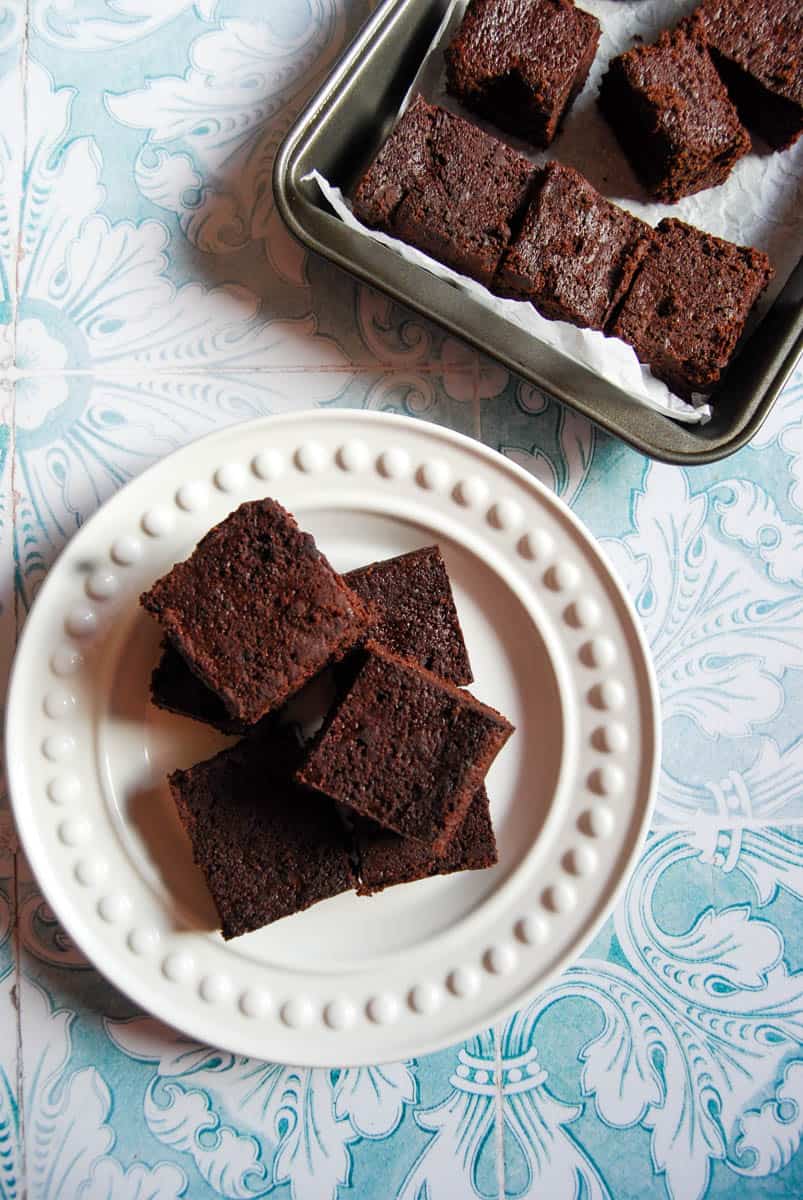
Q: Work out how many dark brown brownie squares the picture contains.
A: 12